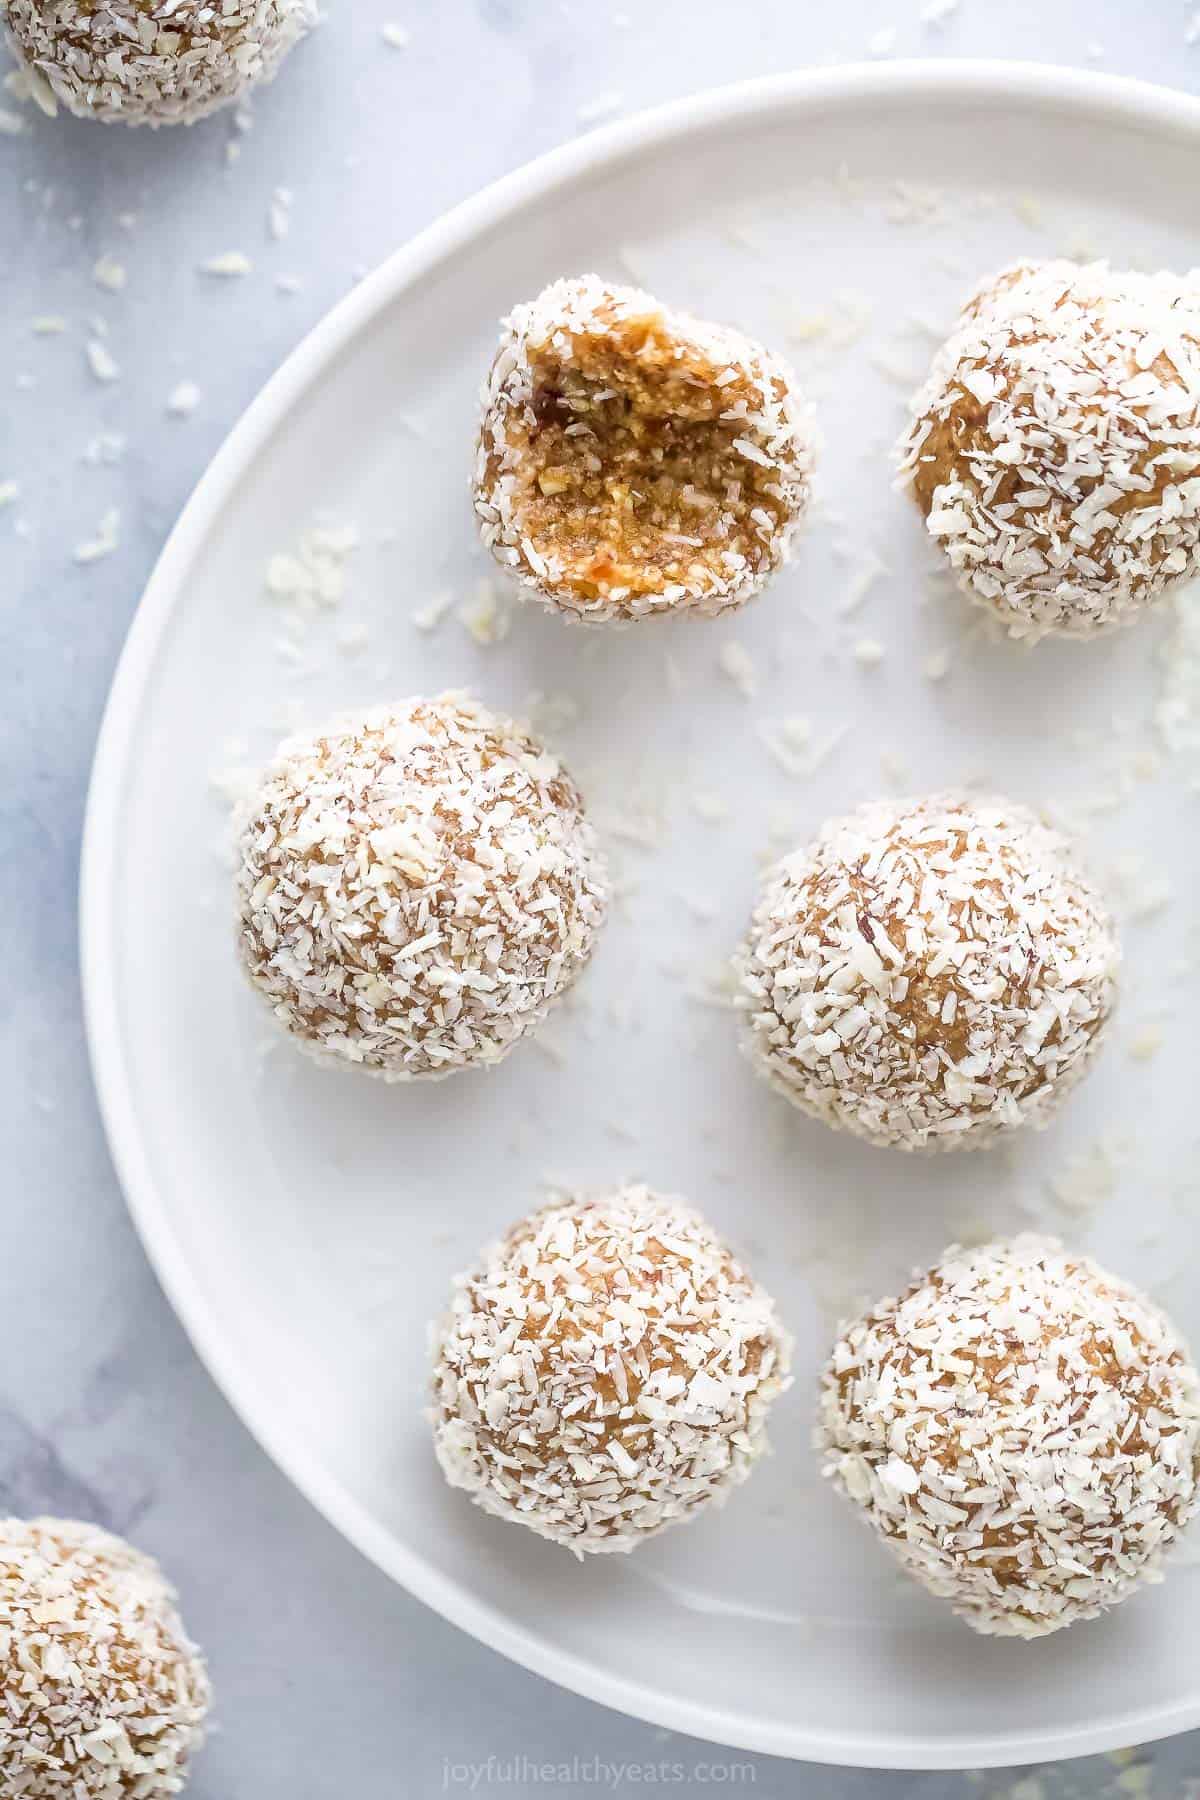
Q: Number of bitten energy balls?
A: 1